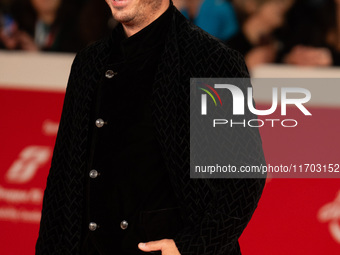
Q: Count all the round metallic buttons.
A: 5